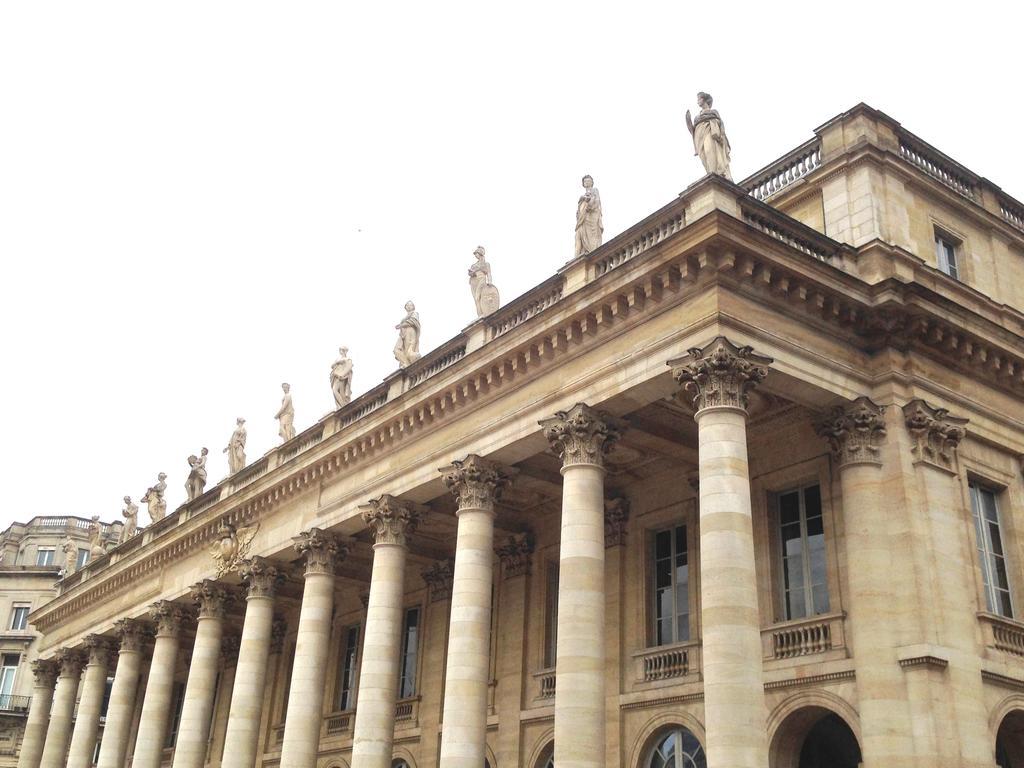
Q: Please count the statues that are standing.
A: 12